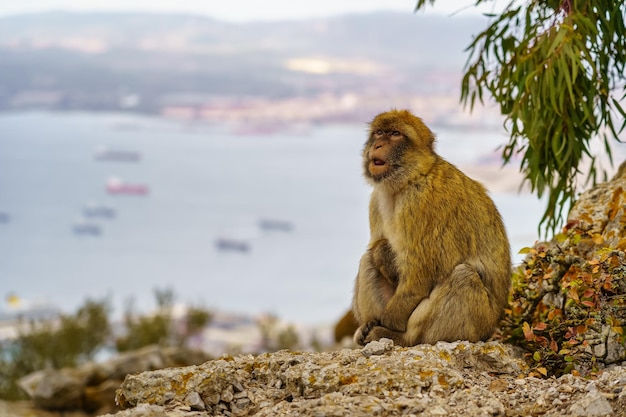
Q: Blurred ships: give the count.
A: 7